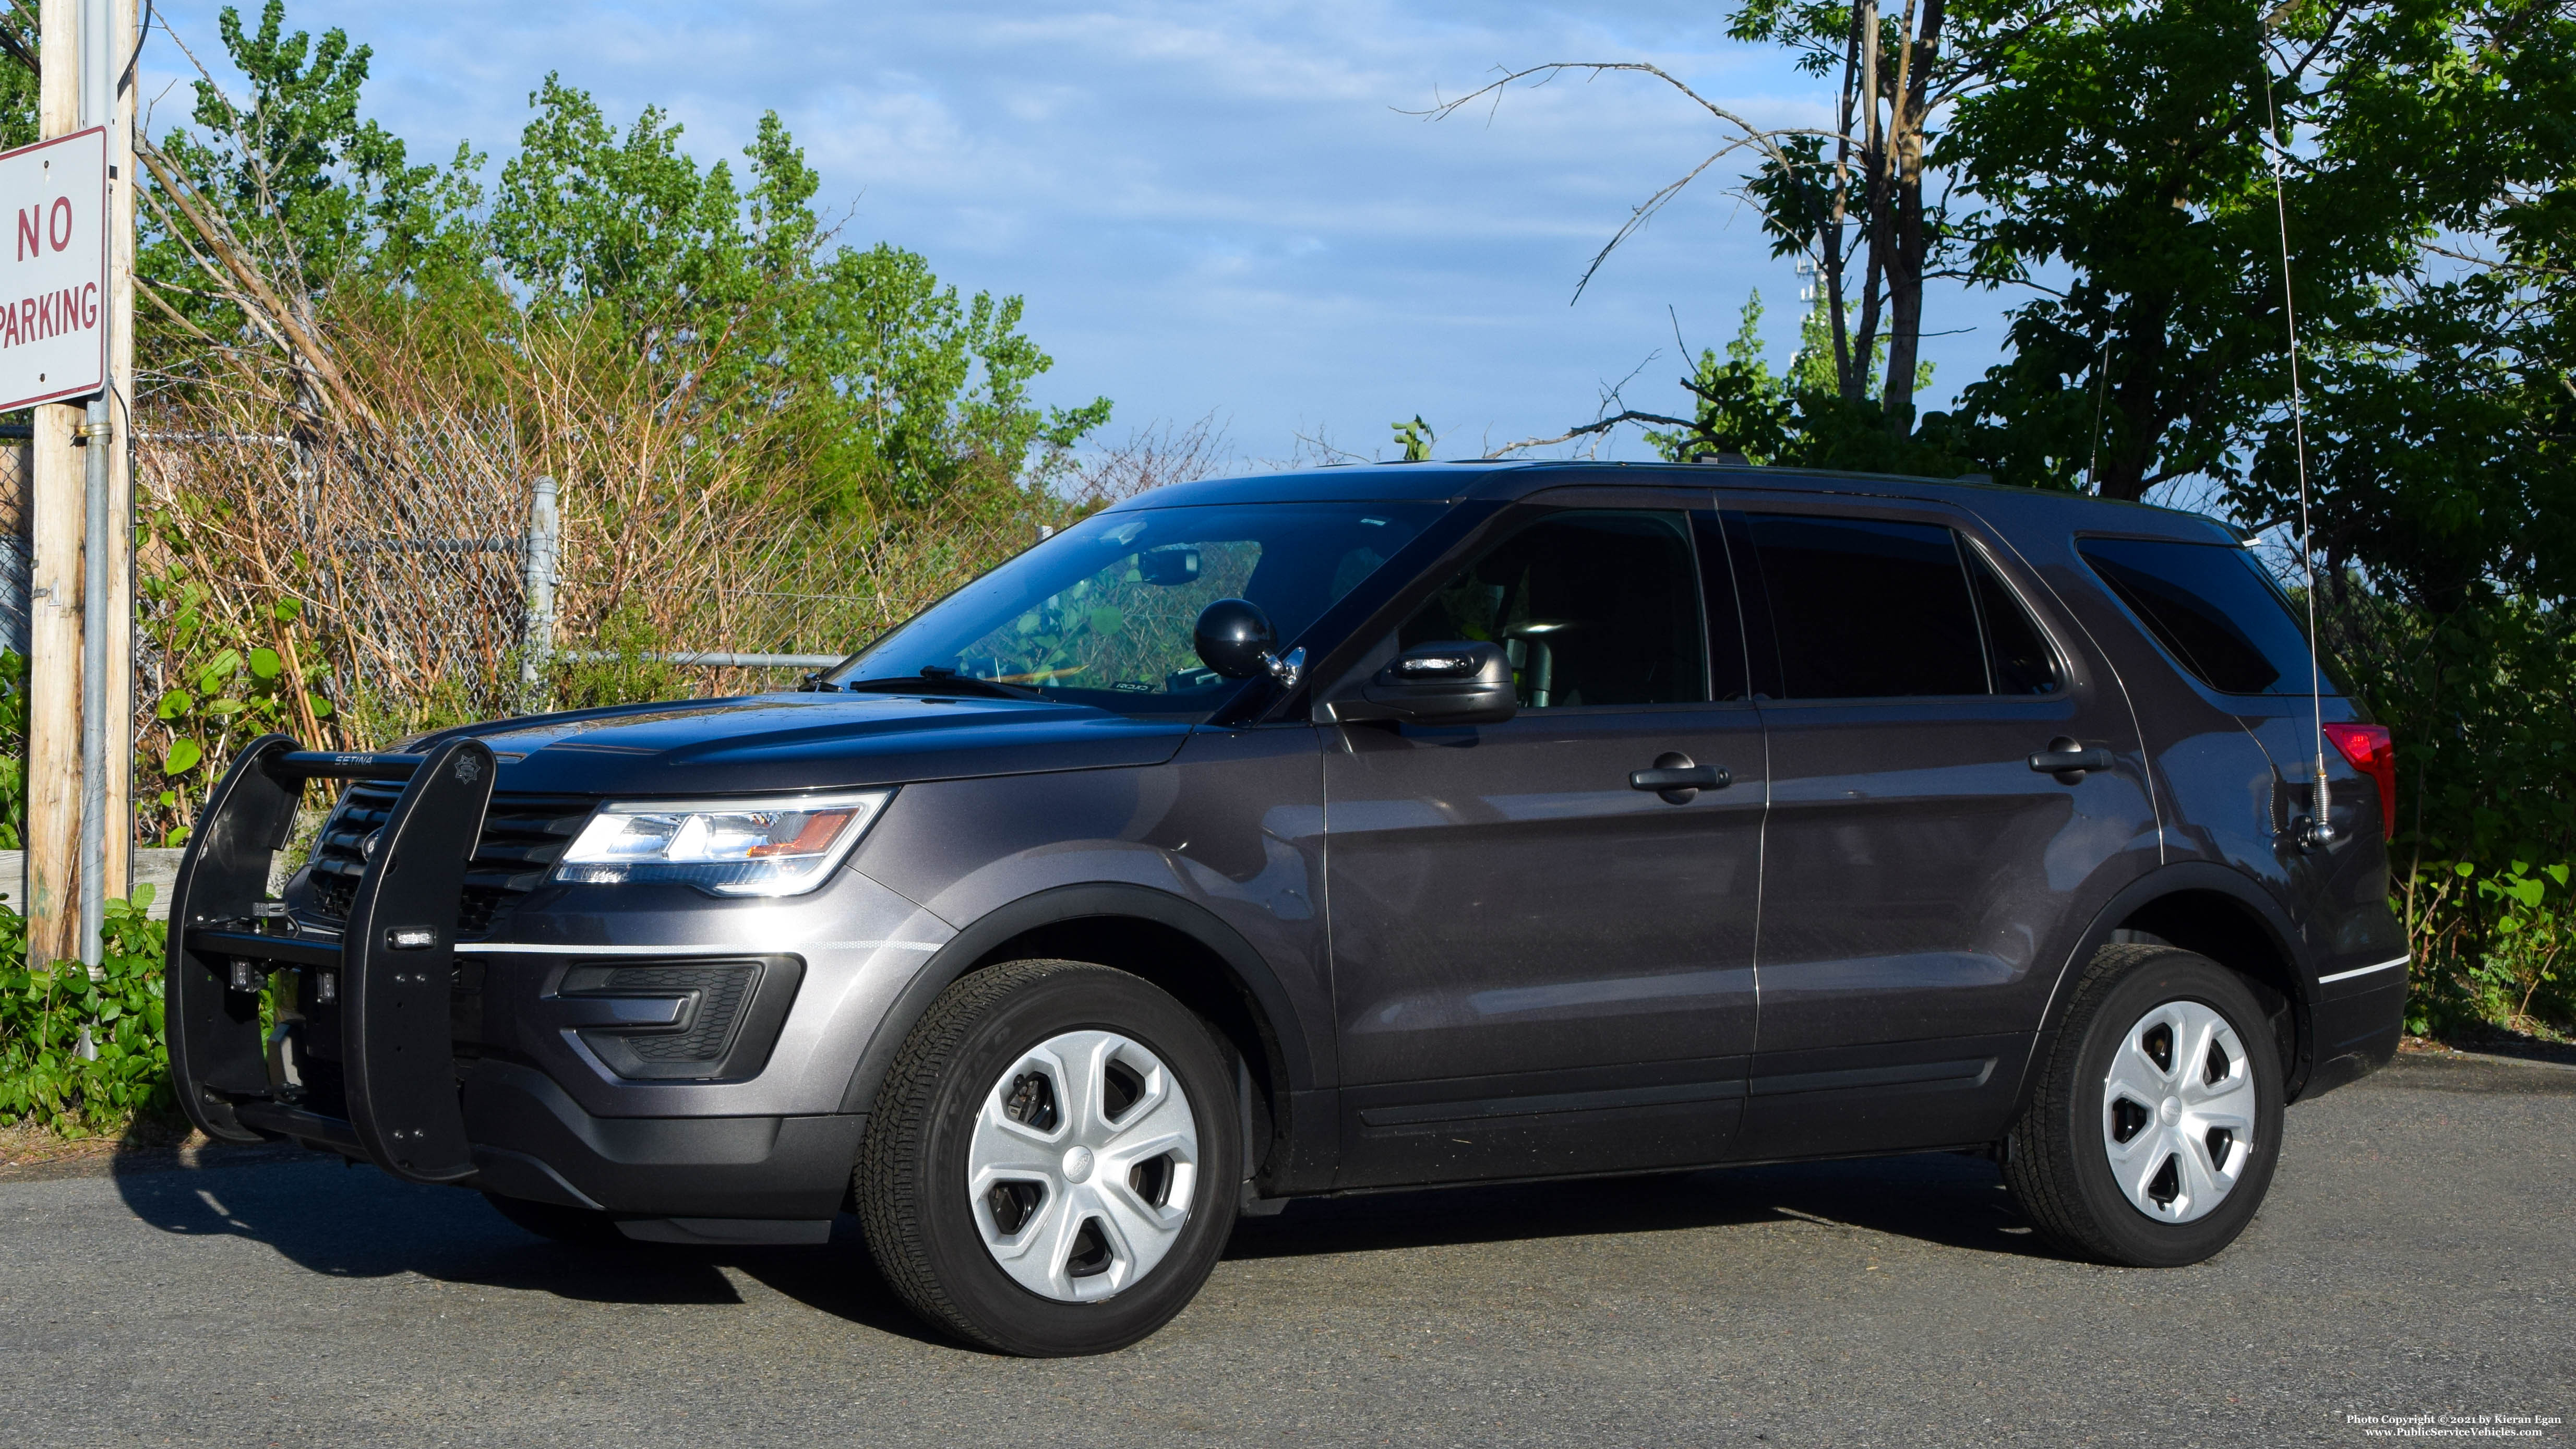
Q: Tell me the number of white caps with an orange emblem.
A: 0